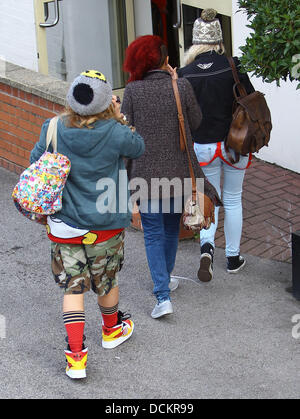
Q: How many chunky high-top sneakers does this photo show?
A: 2